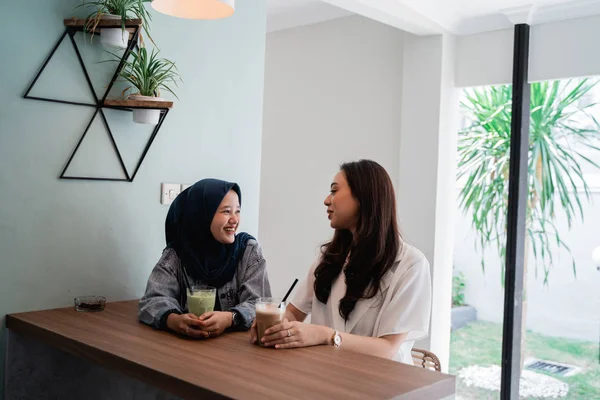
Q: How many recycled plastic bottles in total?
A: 0